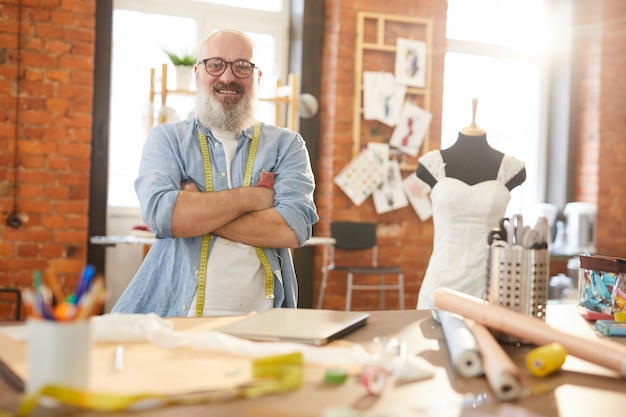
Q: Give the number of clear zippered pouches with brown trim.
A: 1